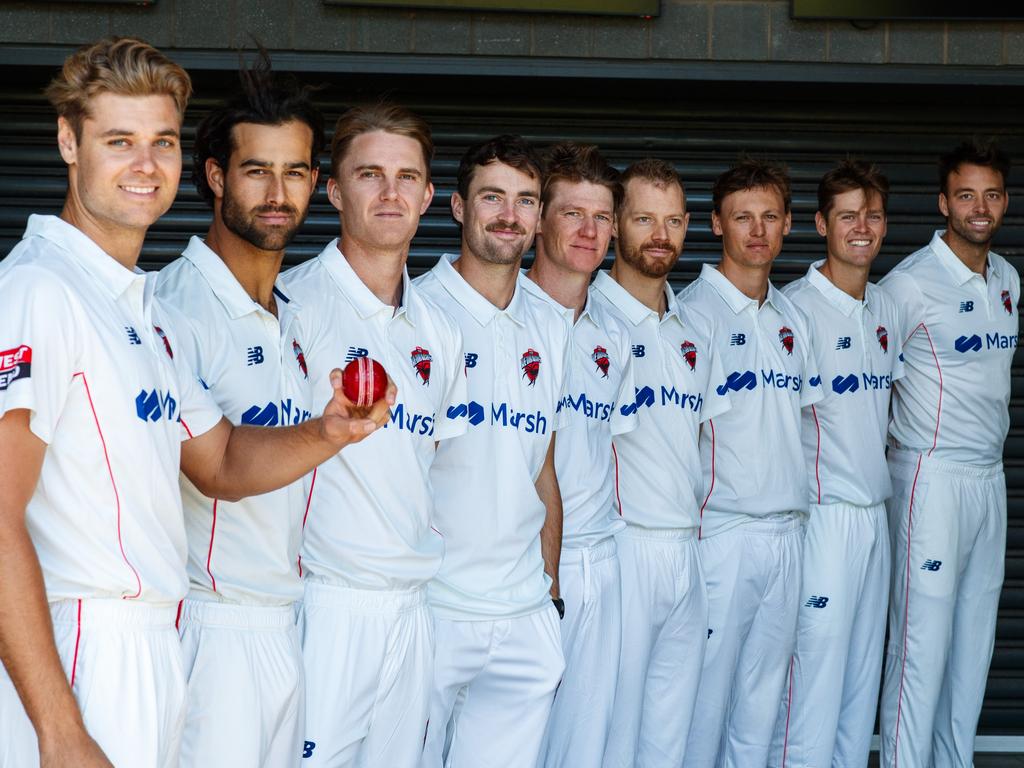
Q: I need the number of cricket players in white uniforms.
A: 9